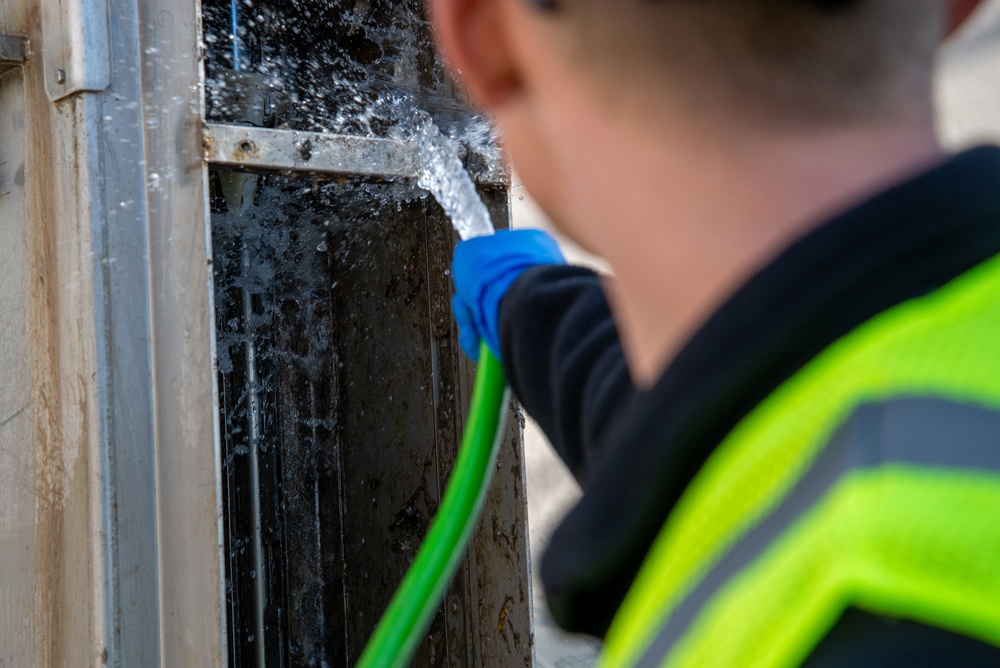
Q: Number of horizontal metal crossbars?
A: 1